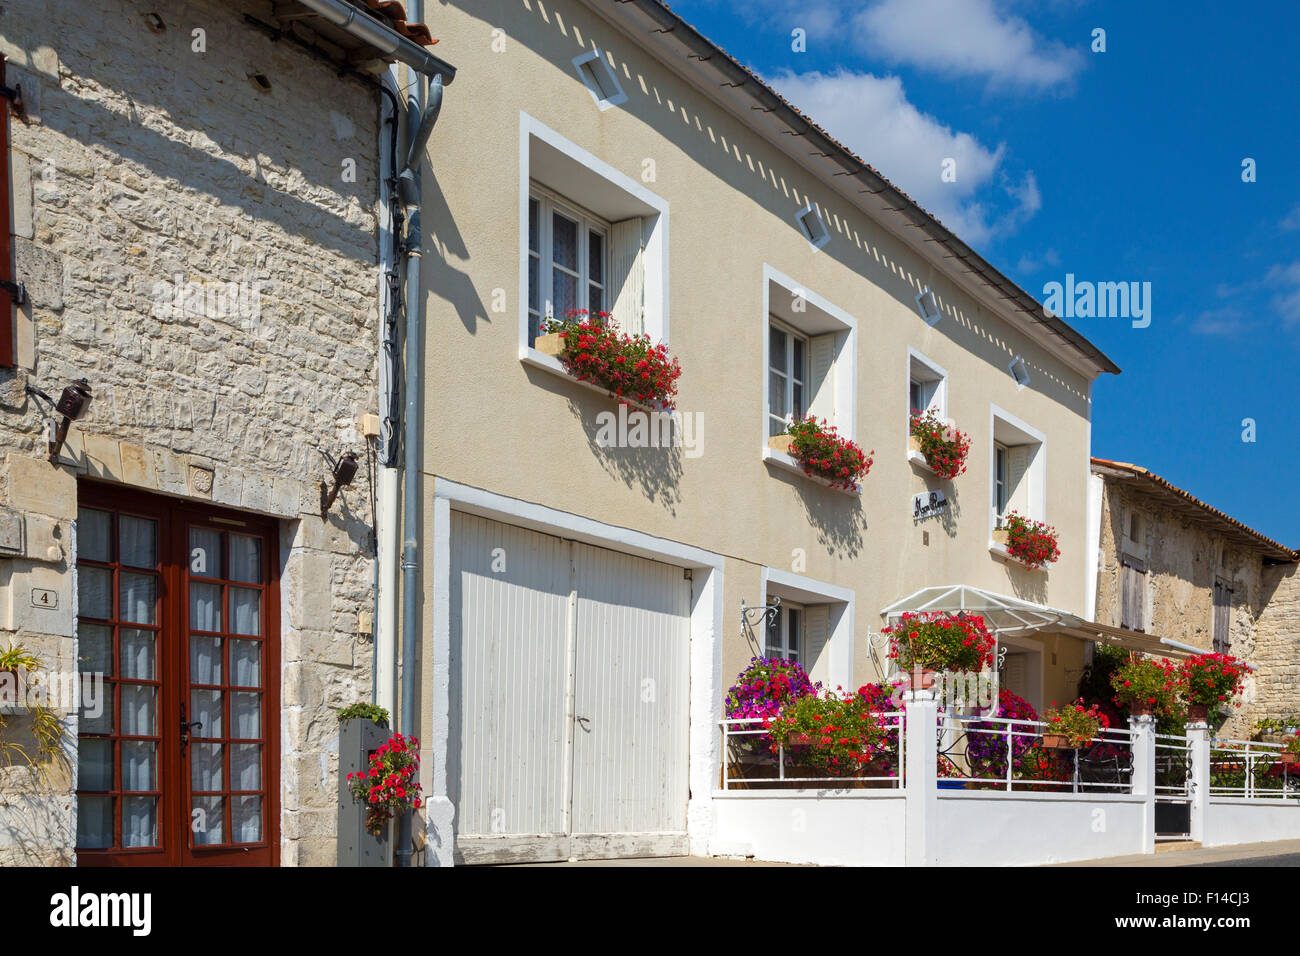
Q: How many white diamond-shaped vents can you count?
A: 4